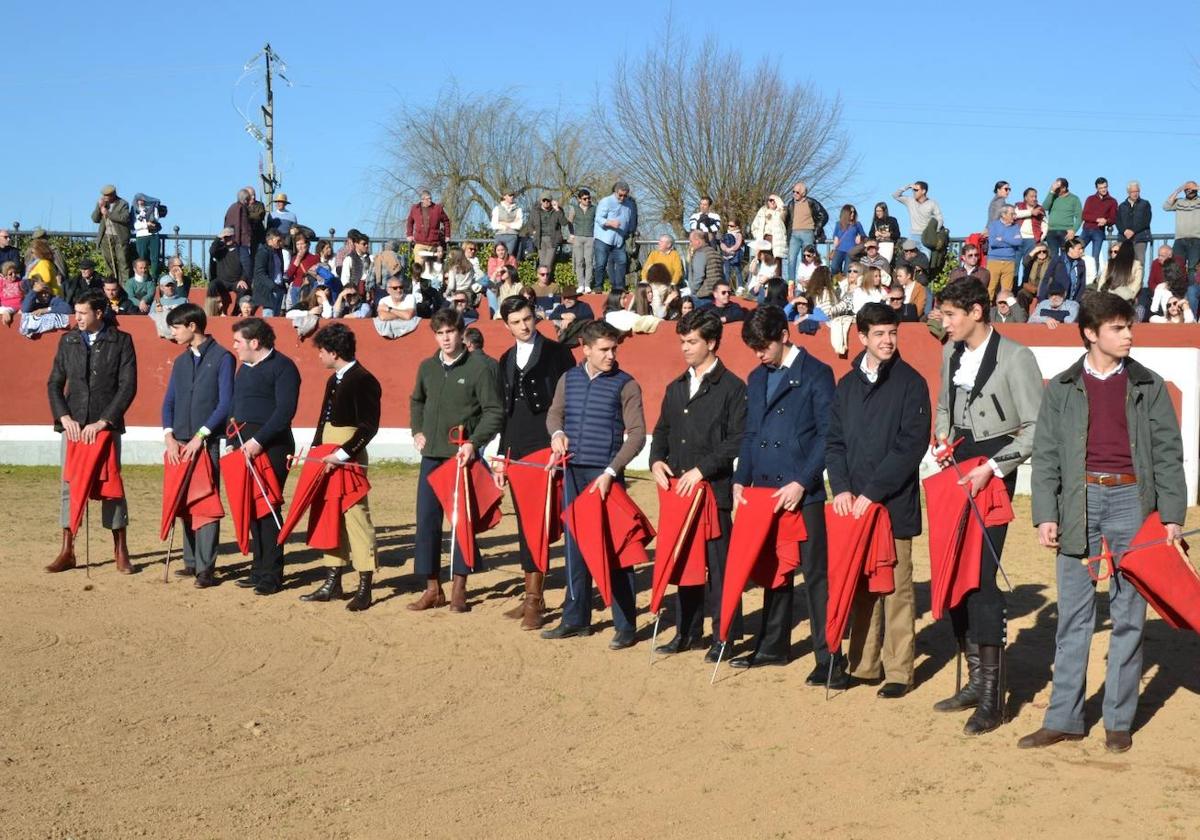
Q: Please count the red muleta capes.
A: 12